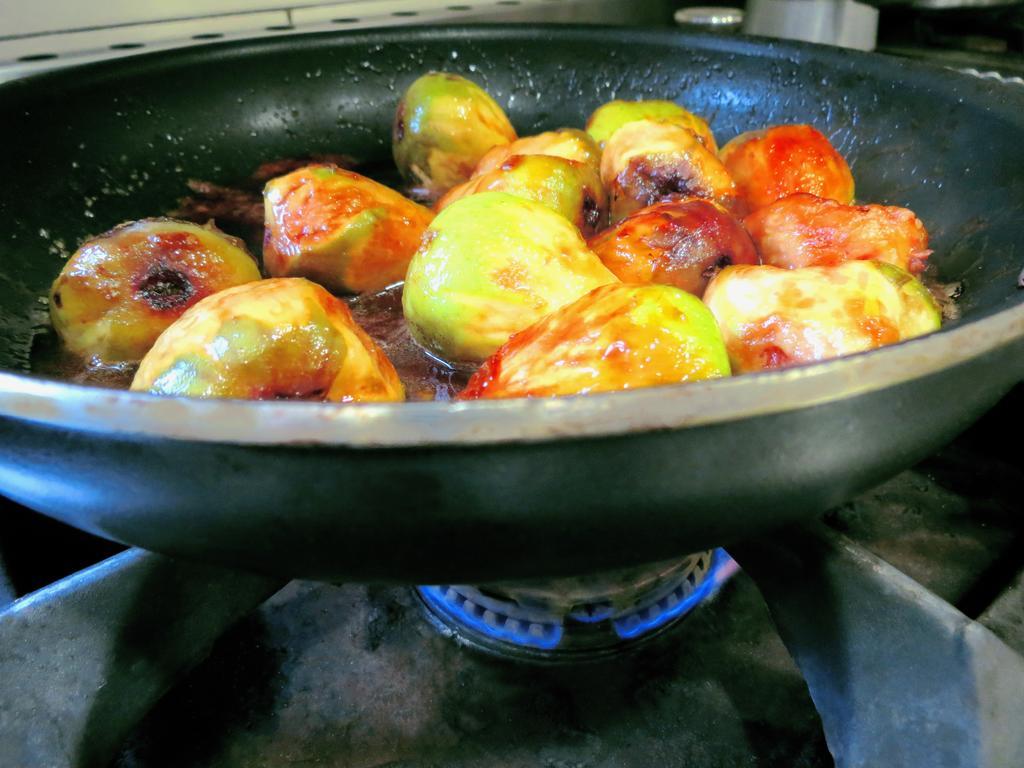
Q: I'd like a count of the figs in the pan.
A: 14